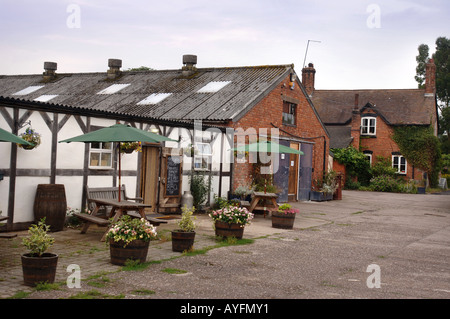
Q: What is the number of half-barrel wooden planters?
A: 5